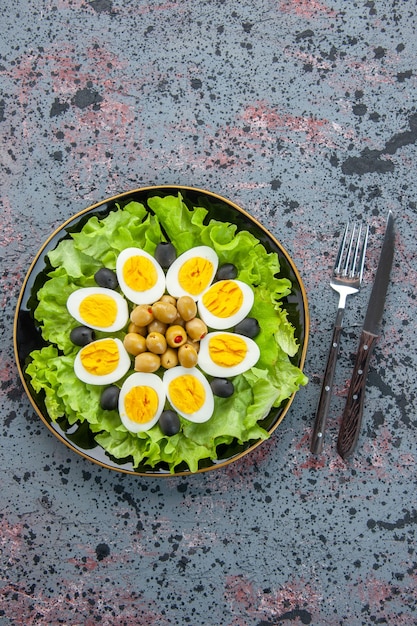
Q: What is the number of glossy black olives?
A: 8